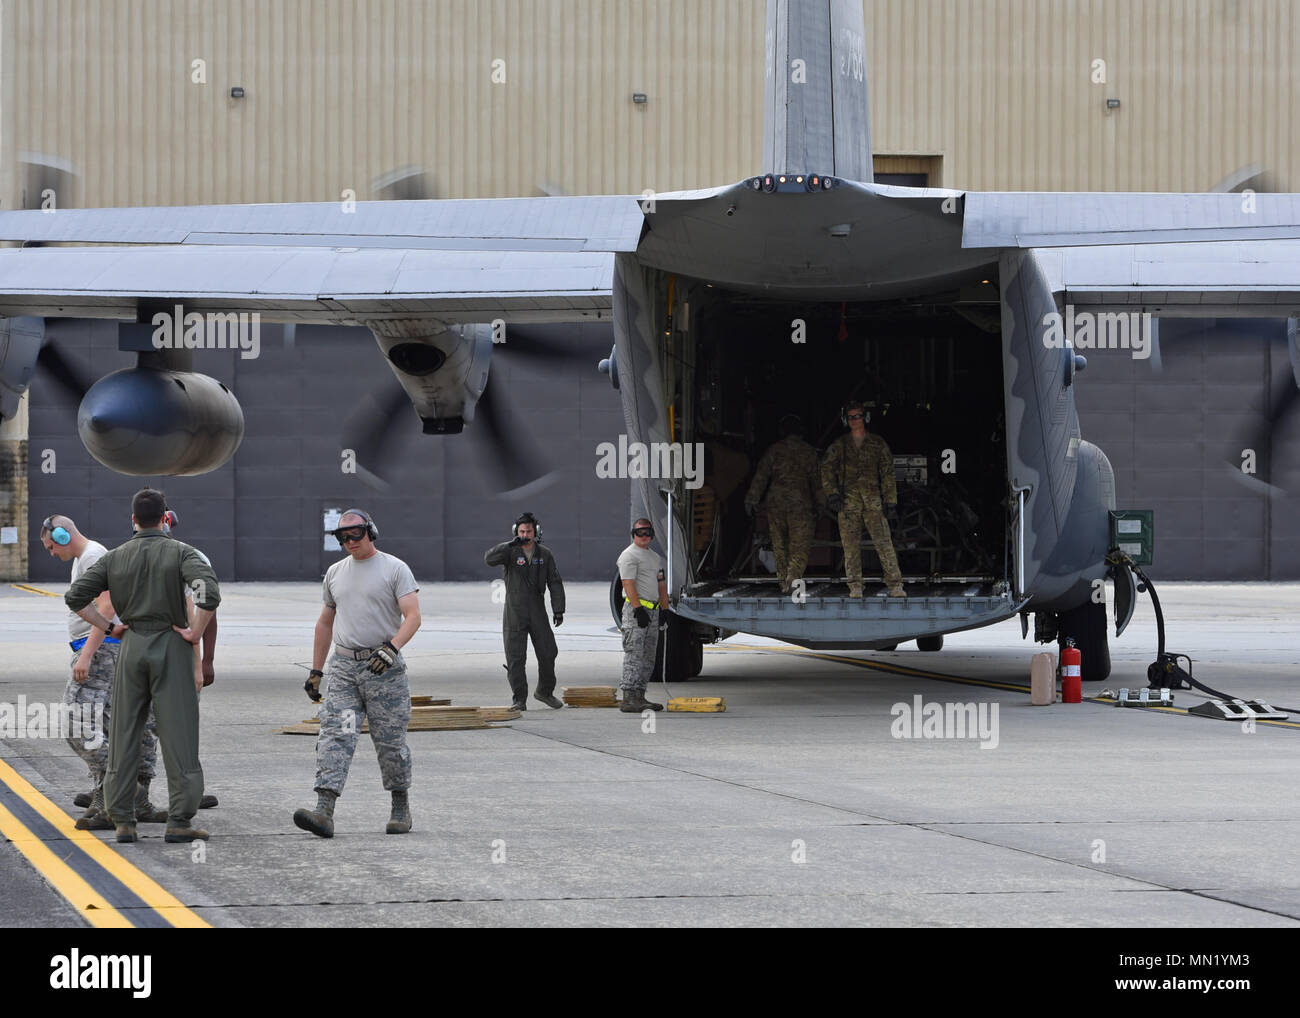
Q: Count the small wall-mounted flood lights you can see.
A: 3